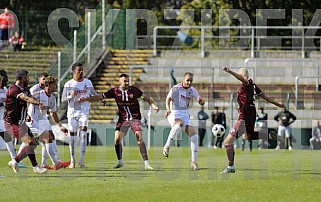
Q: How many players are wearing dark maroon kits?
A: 3